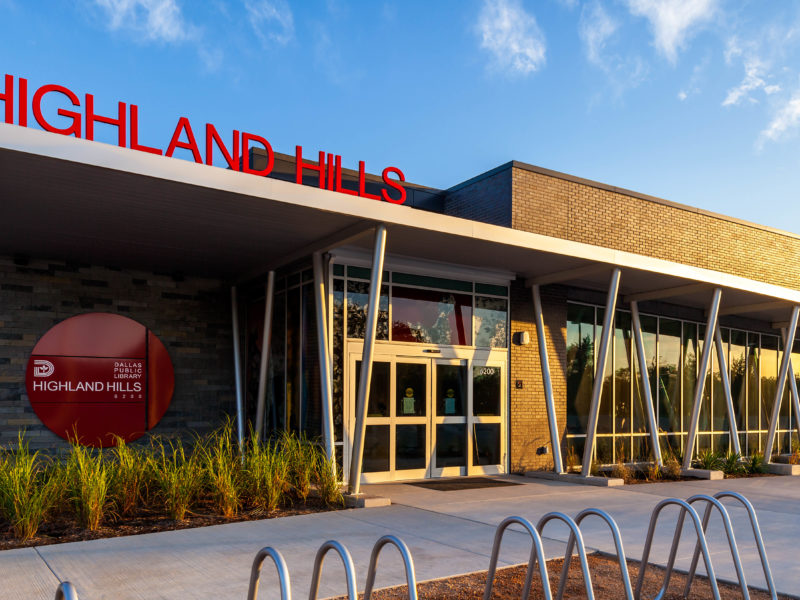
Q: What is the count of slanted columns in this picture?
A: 11